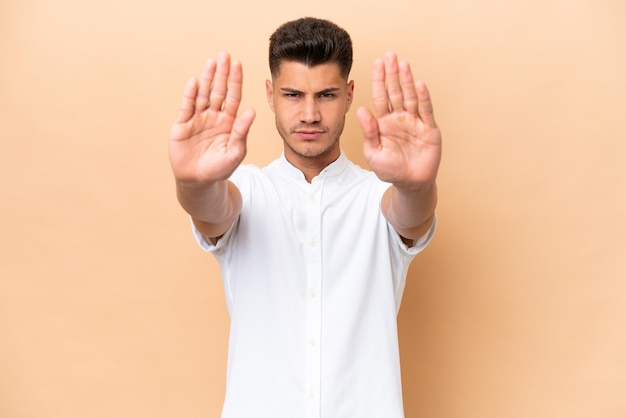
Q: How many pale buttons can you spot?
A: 5